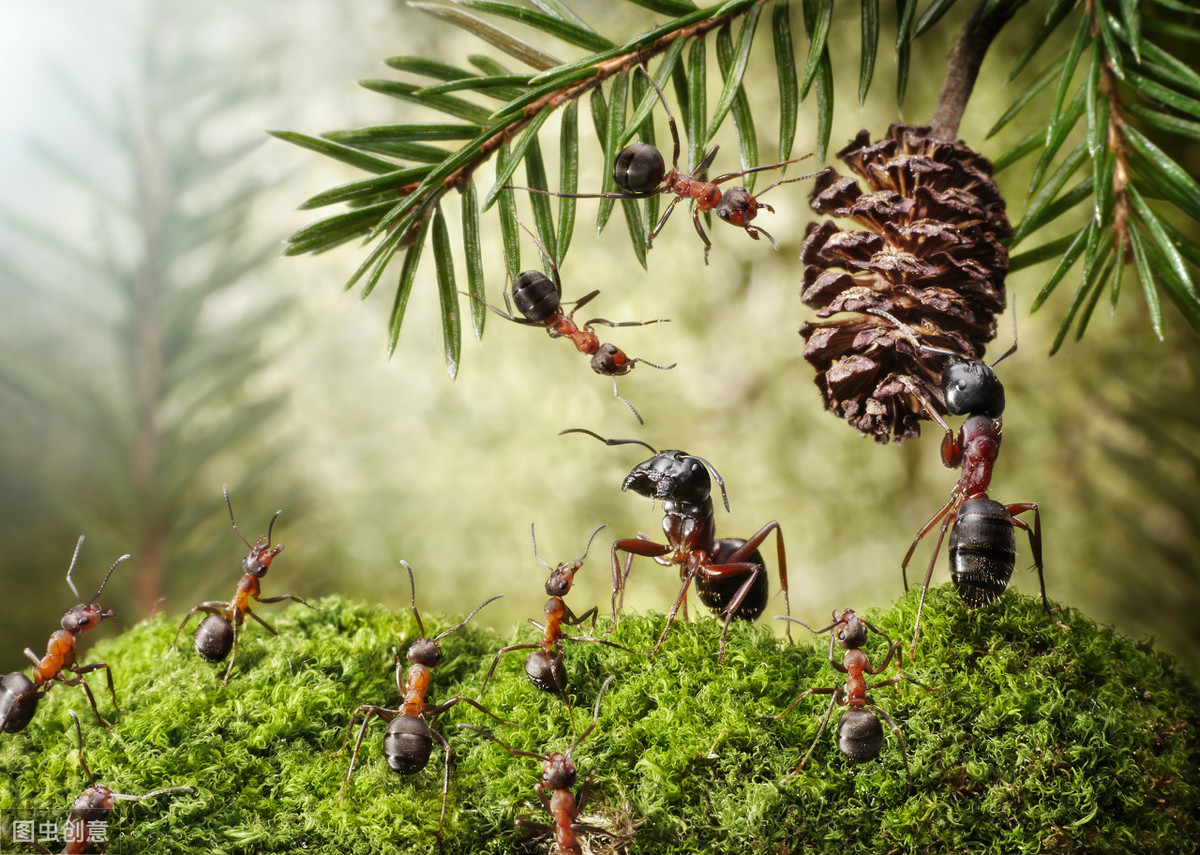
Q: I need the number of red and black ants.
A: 11